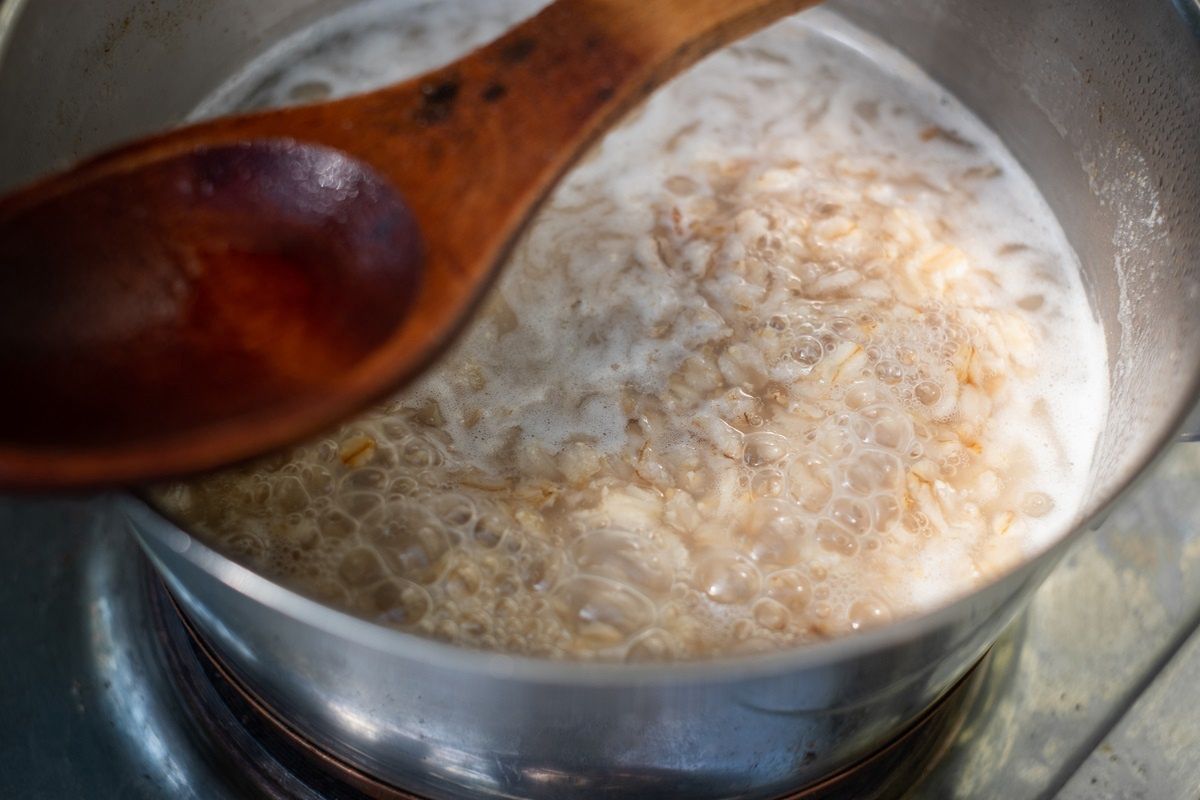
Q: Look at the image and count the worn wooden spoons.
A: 1